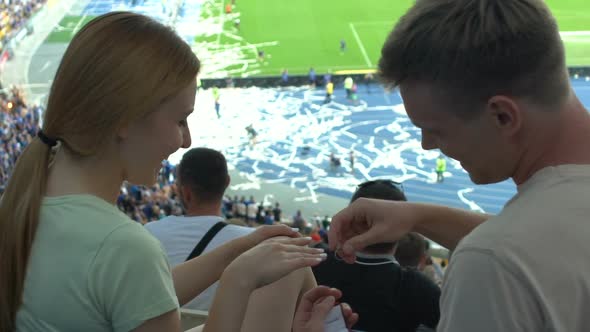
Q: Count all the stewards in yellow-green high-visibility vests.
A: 4